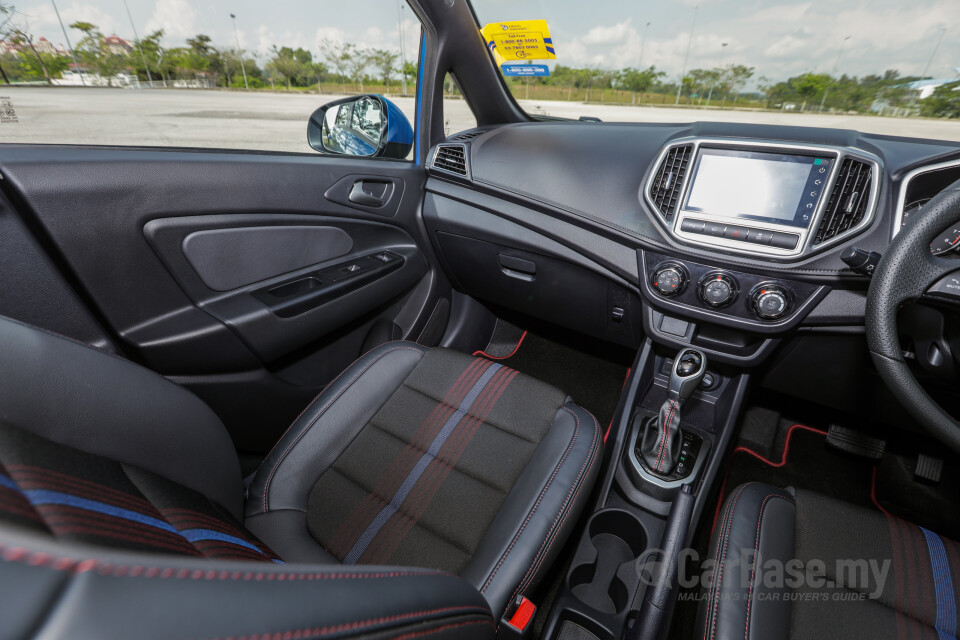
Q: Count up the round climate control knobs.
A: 3